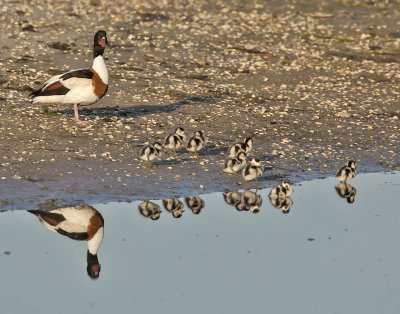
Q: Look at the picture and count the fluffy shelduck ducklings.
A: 8